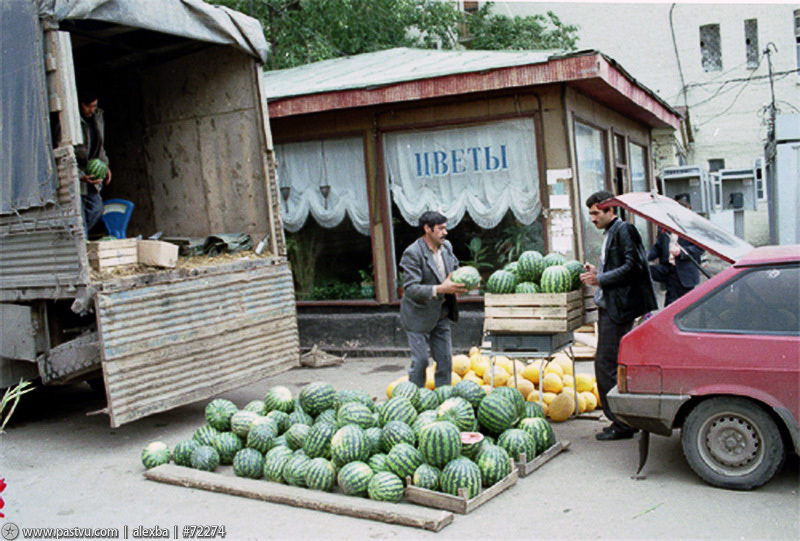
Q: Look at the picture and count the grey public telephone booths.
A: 2